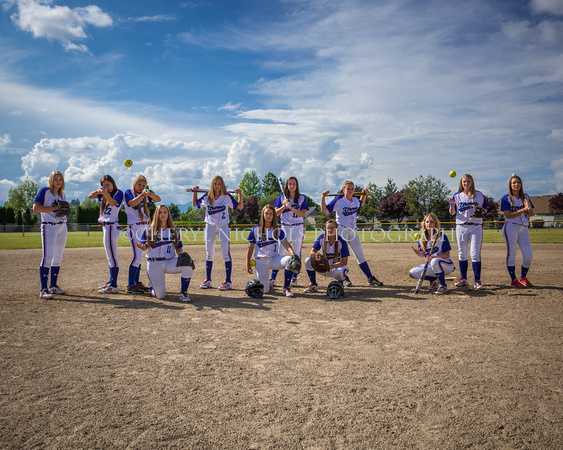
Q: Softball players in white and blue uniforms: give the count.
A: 12